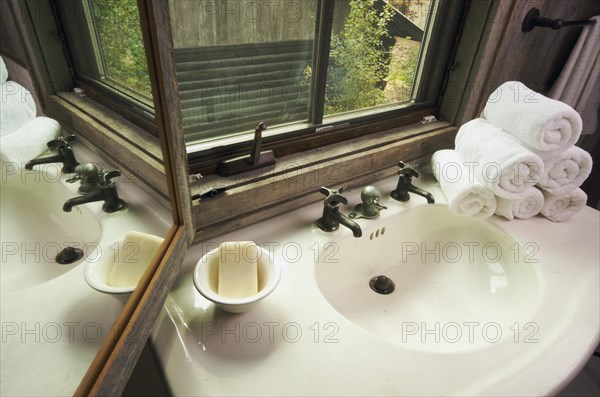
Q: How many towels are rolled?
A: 6